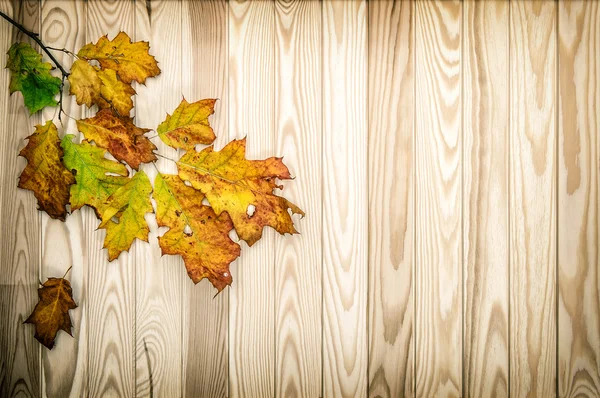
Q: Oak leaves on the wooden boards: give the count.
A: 12